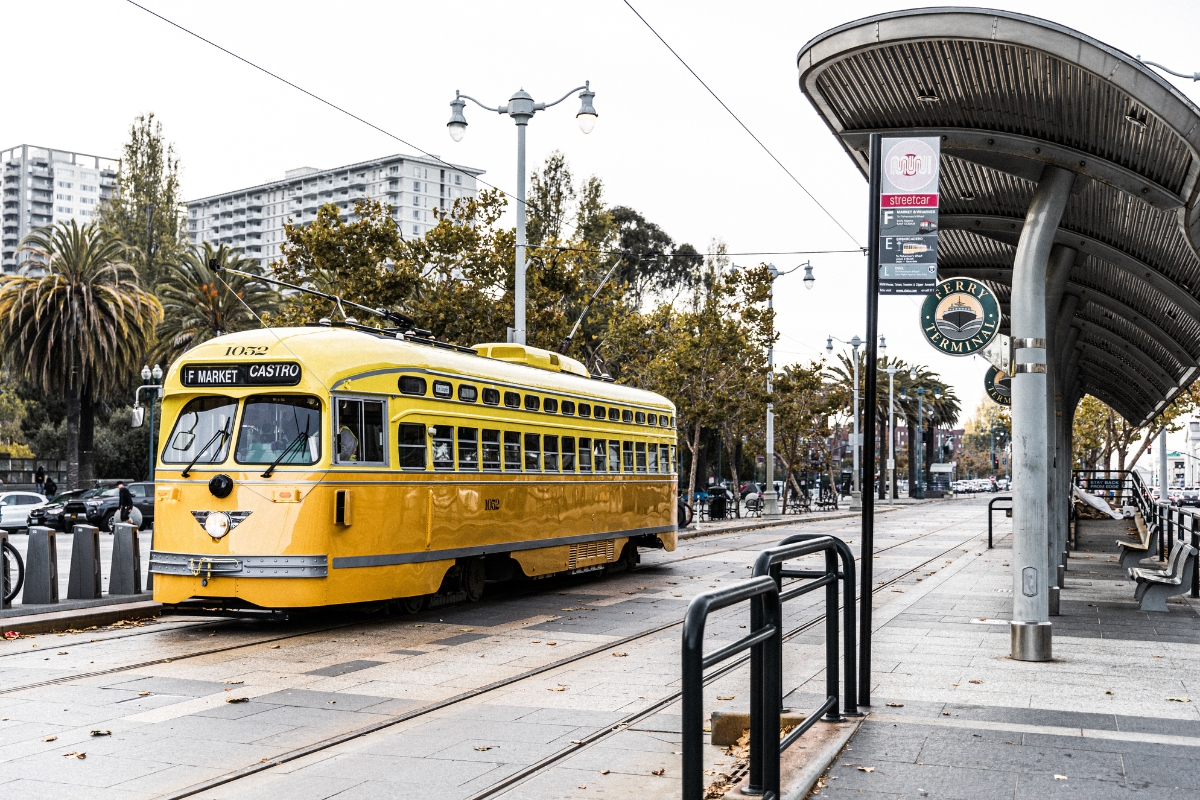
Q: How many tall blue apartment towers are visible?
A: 0